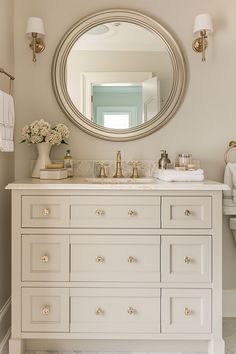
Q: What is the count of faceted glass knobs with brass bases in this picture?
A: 12